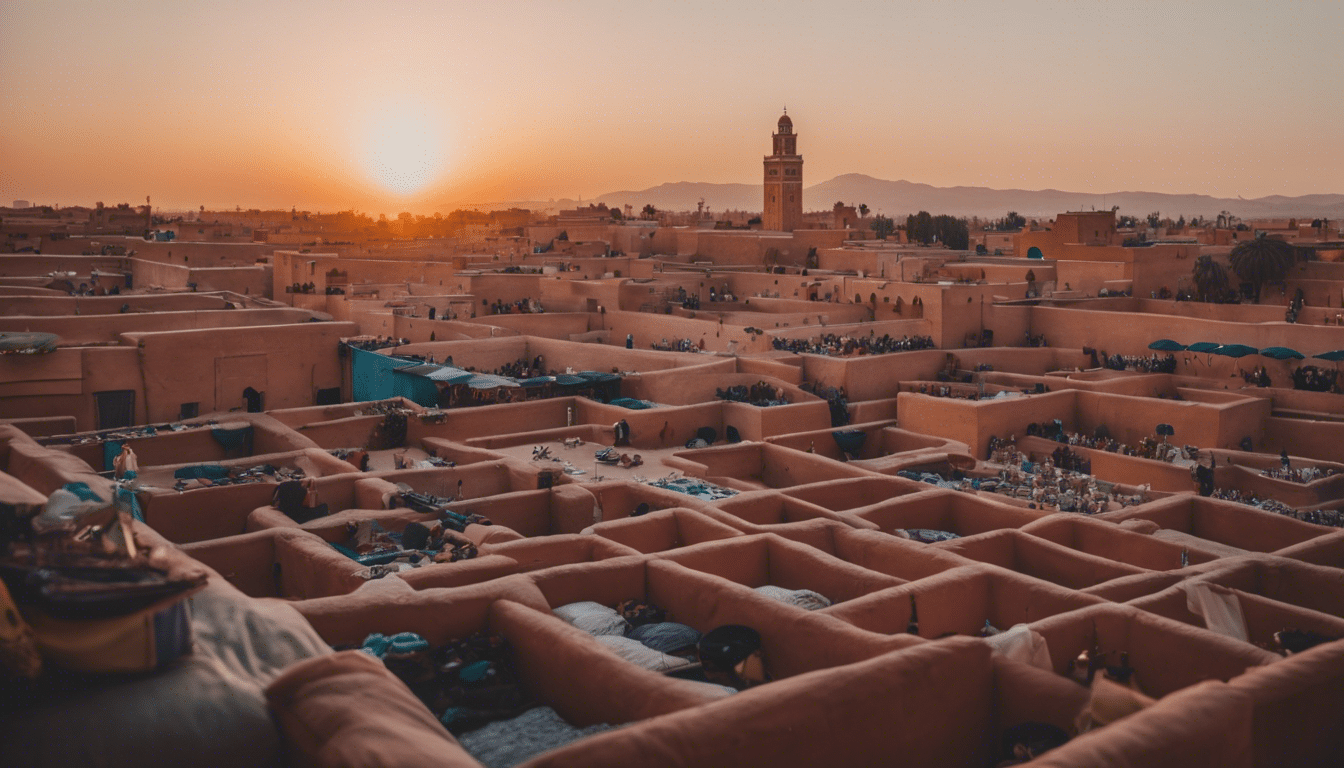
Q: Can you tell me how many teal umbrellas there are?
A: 5